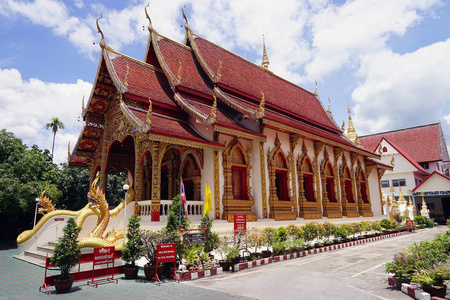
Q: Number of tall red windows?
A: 6